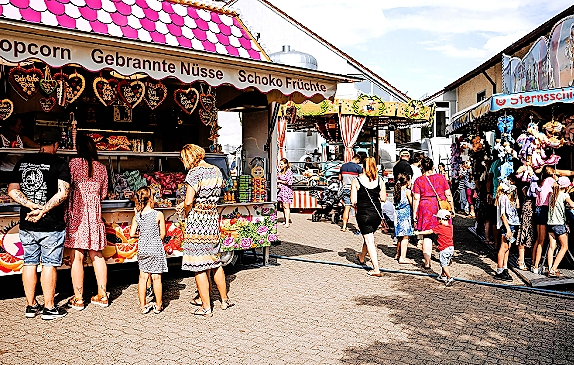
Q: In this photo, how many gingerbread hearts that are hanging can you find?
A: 11